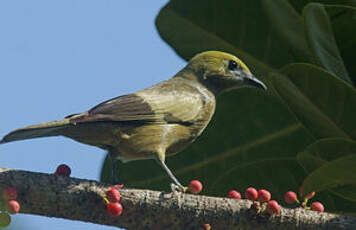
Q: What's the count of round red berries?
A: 12